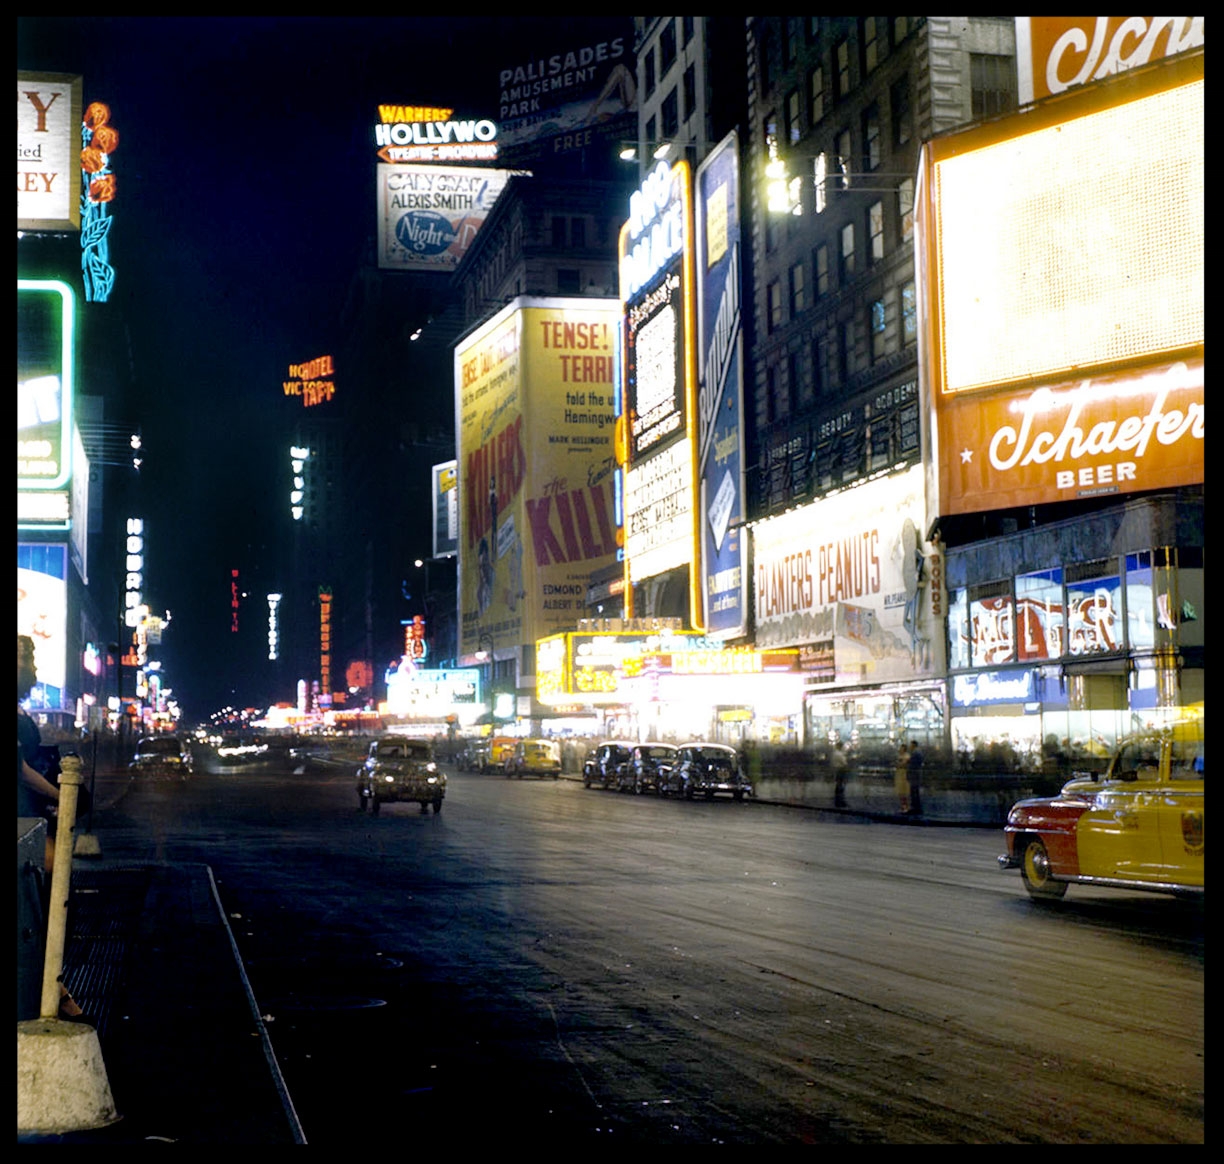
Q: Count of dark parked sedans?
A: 3